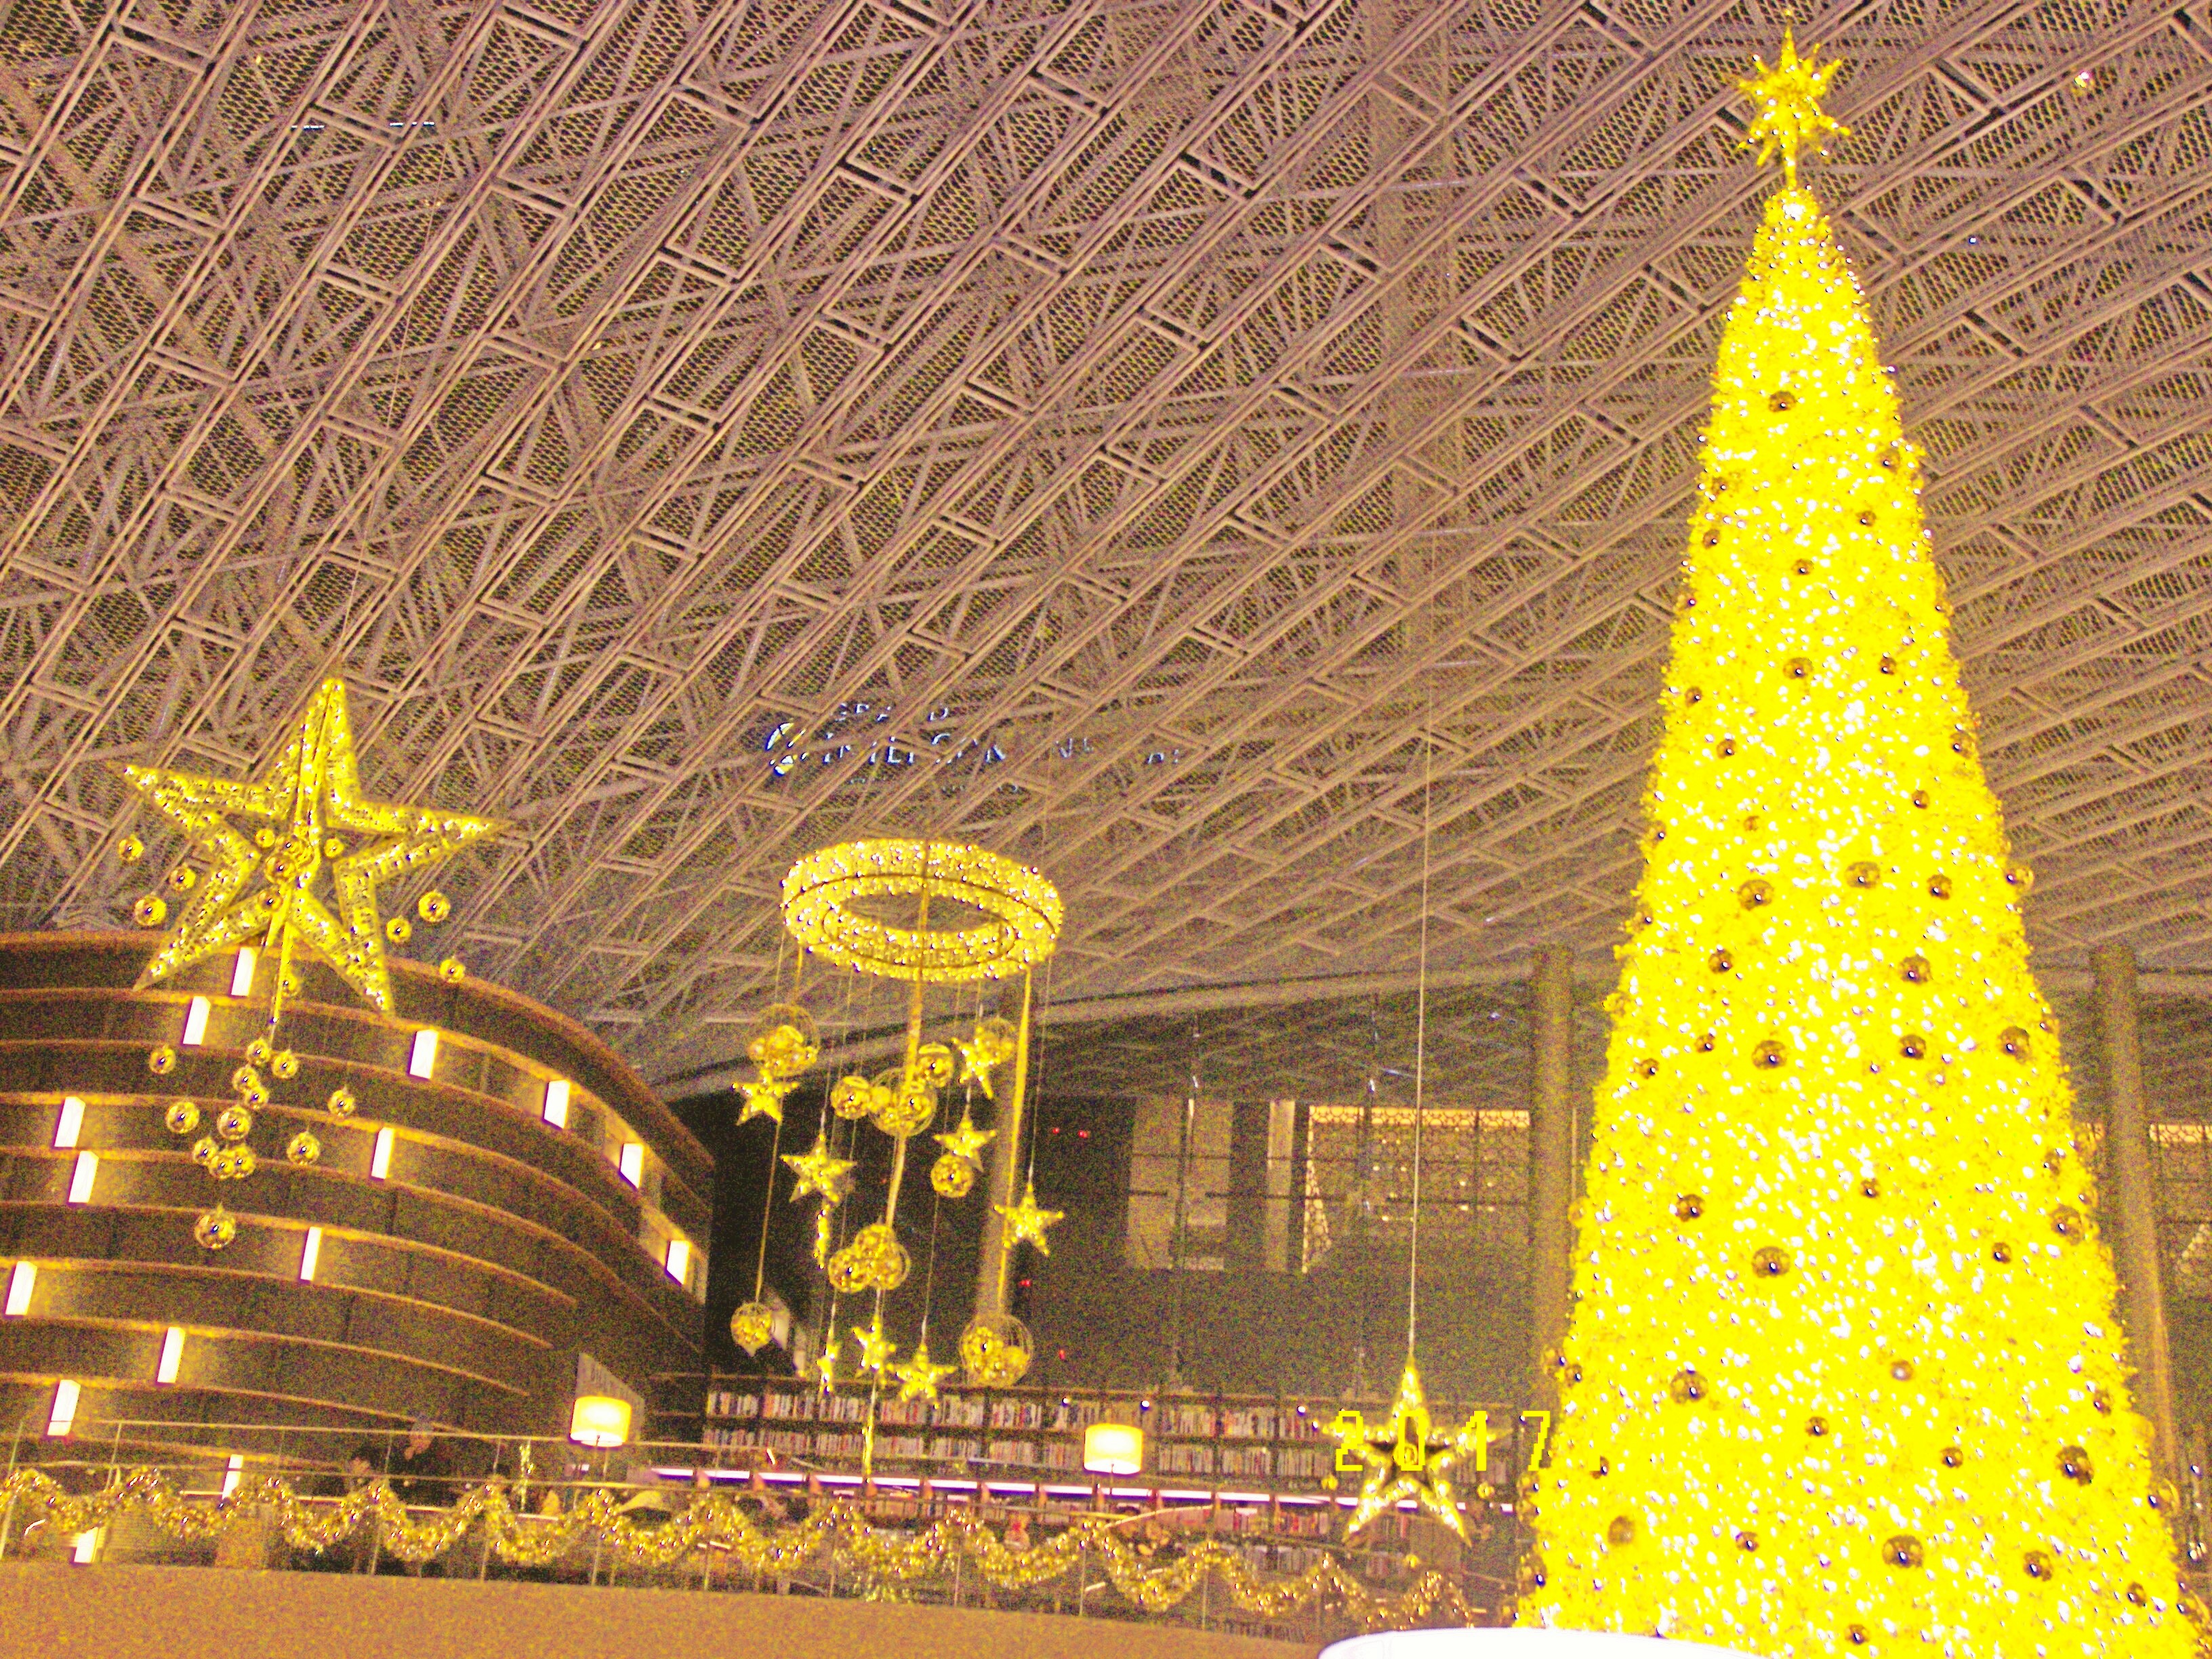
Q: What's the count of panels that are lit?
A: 15